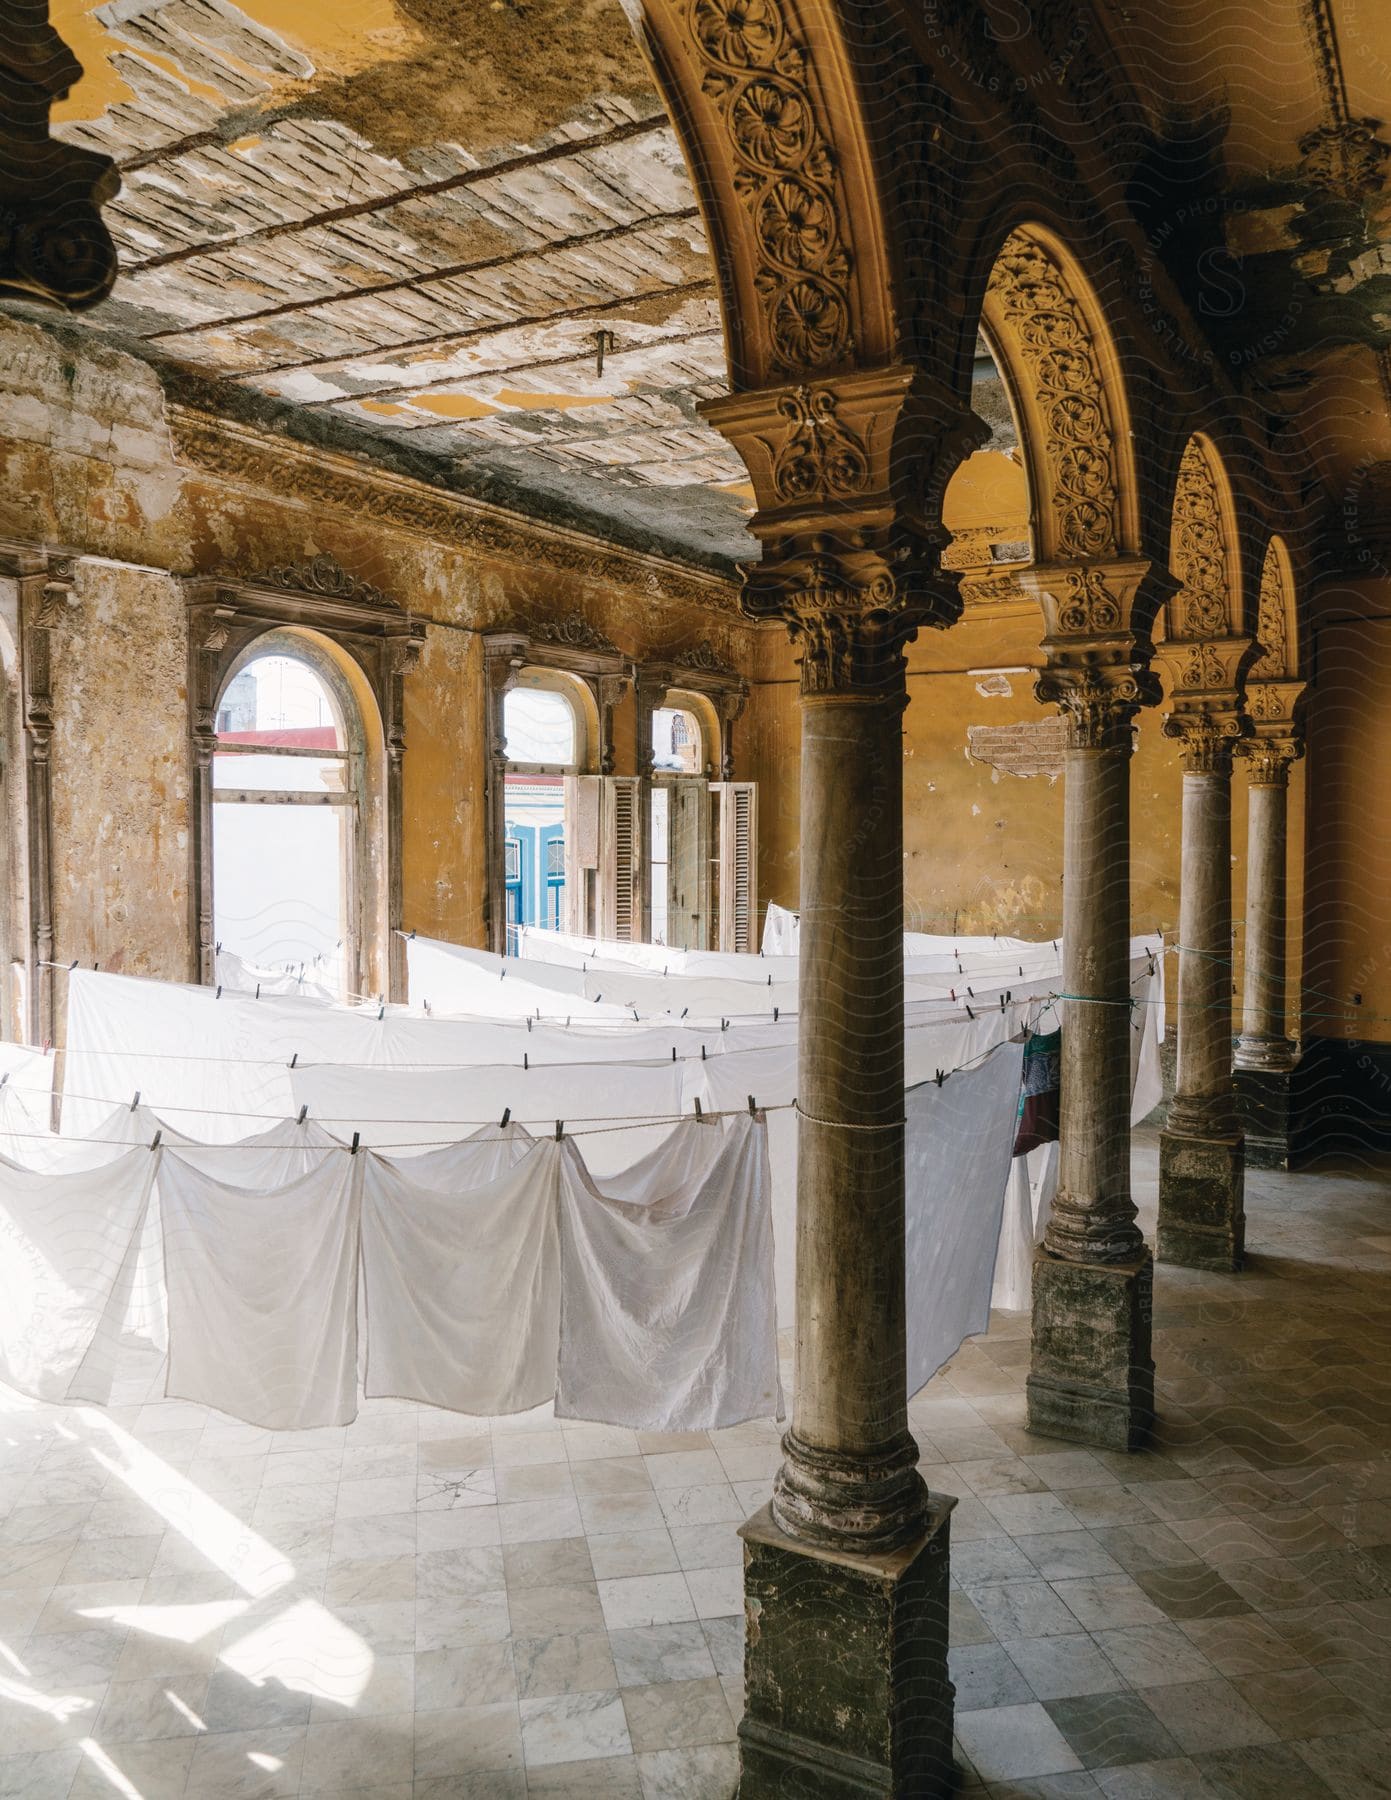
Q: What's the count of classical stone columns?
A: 4